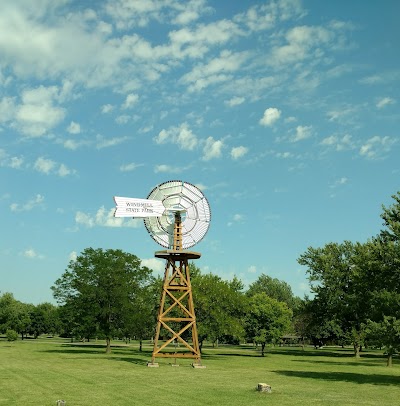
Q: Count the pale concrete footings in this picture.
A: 3